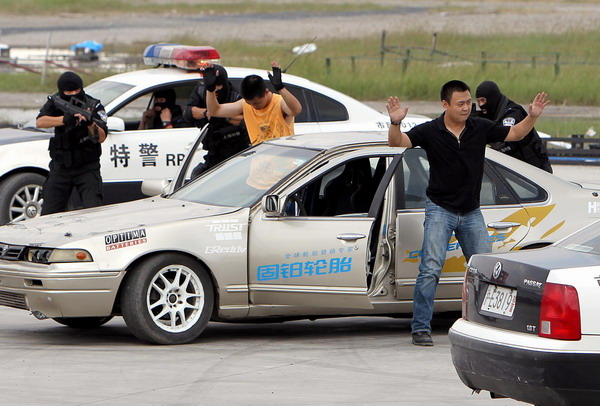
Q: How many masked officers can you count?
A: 4